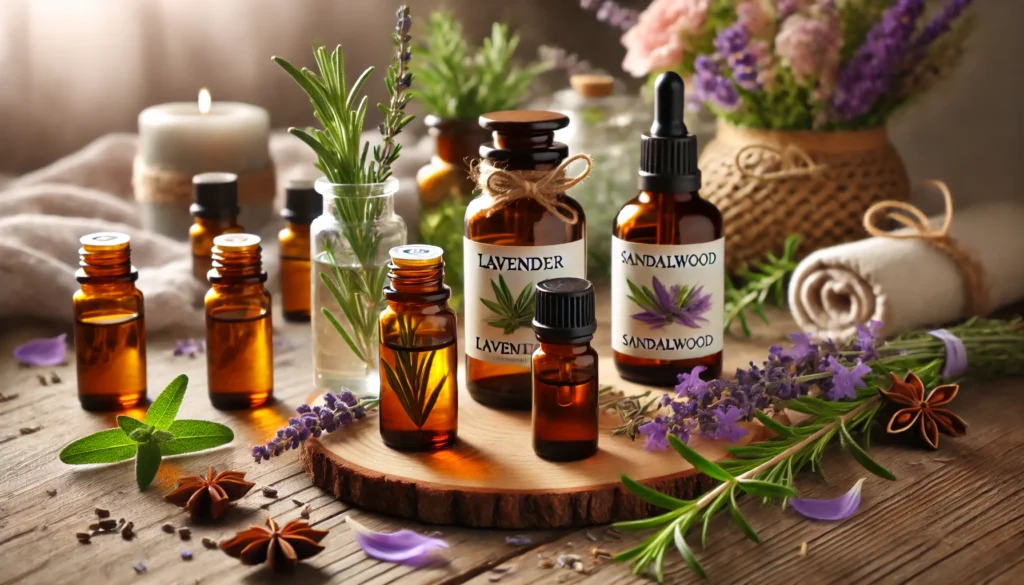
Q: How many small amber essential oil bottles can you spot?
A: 6